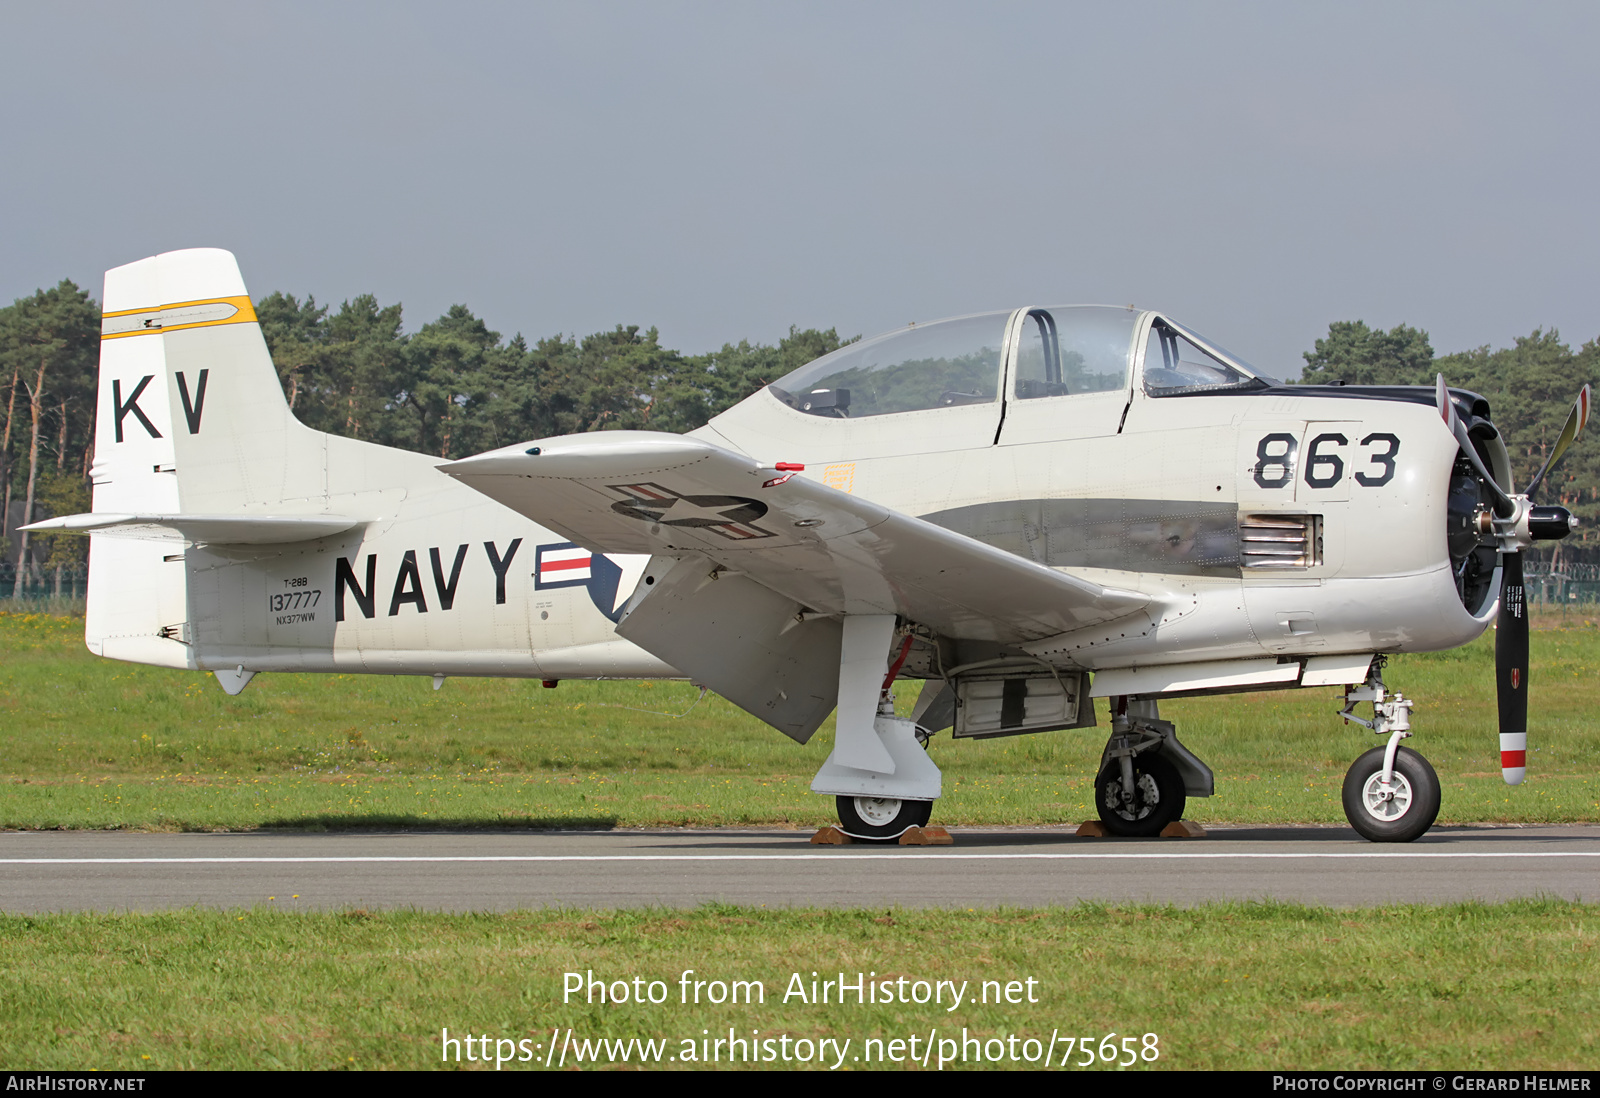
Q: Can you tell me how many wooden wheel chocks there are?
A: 4